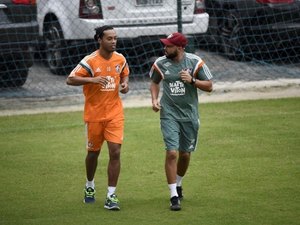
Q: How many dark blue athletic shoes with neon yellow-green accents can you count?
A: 2